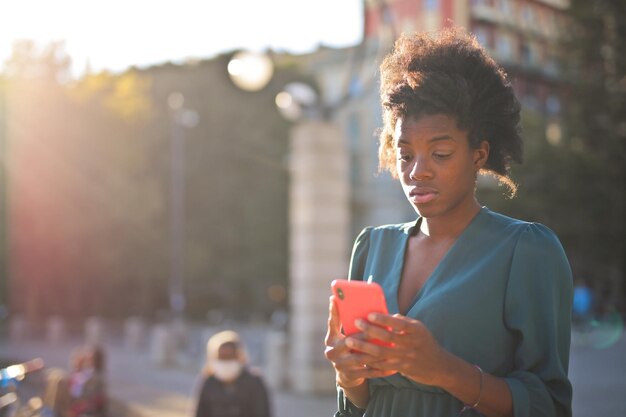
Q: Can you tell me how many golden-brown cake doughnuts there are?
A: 0